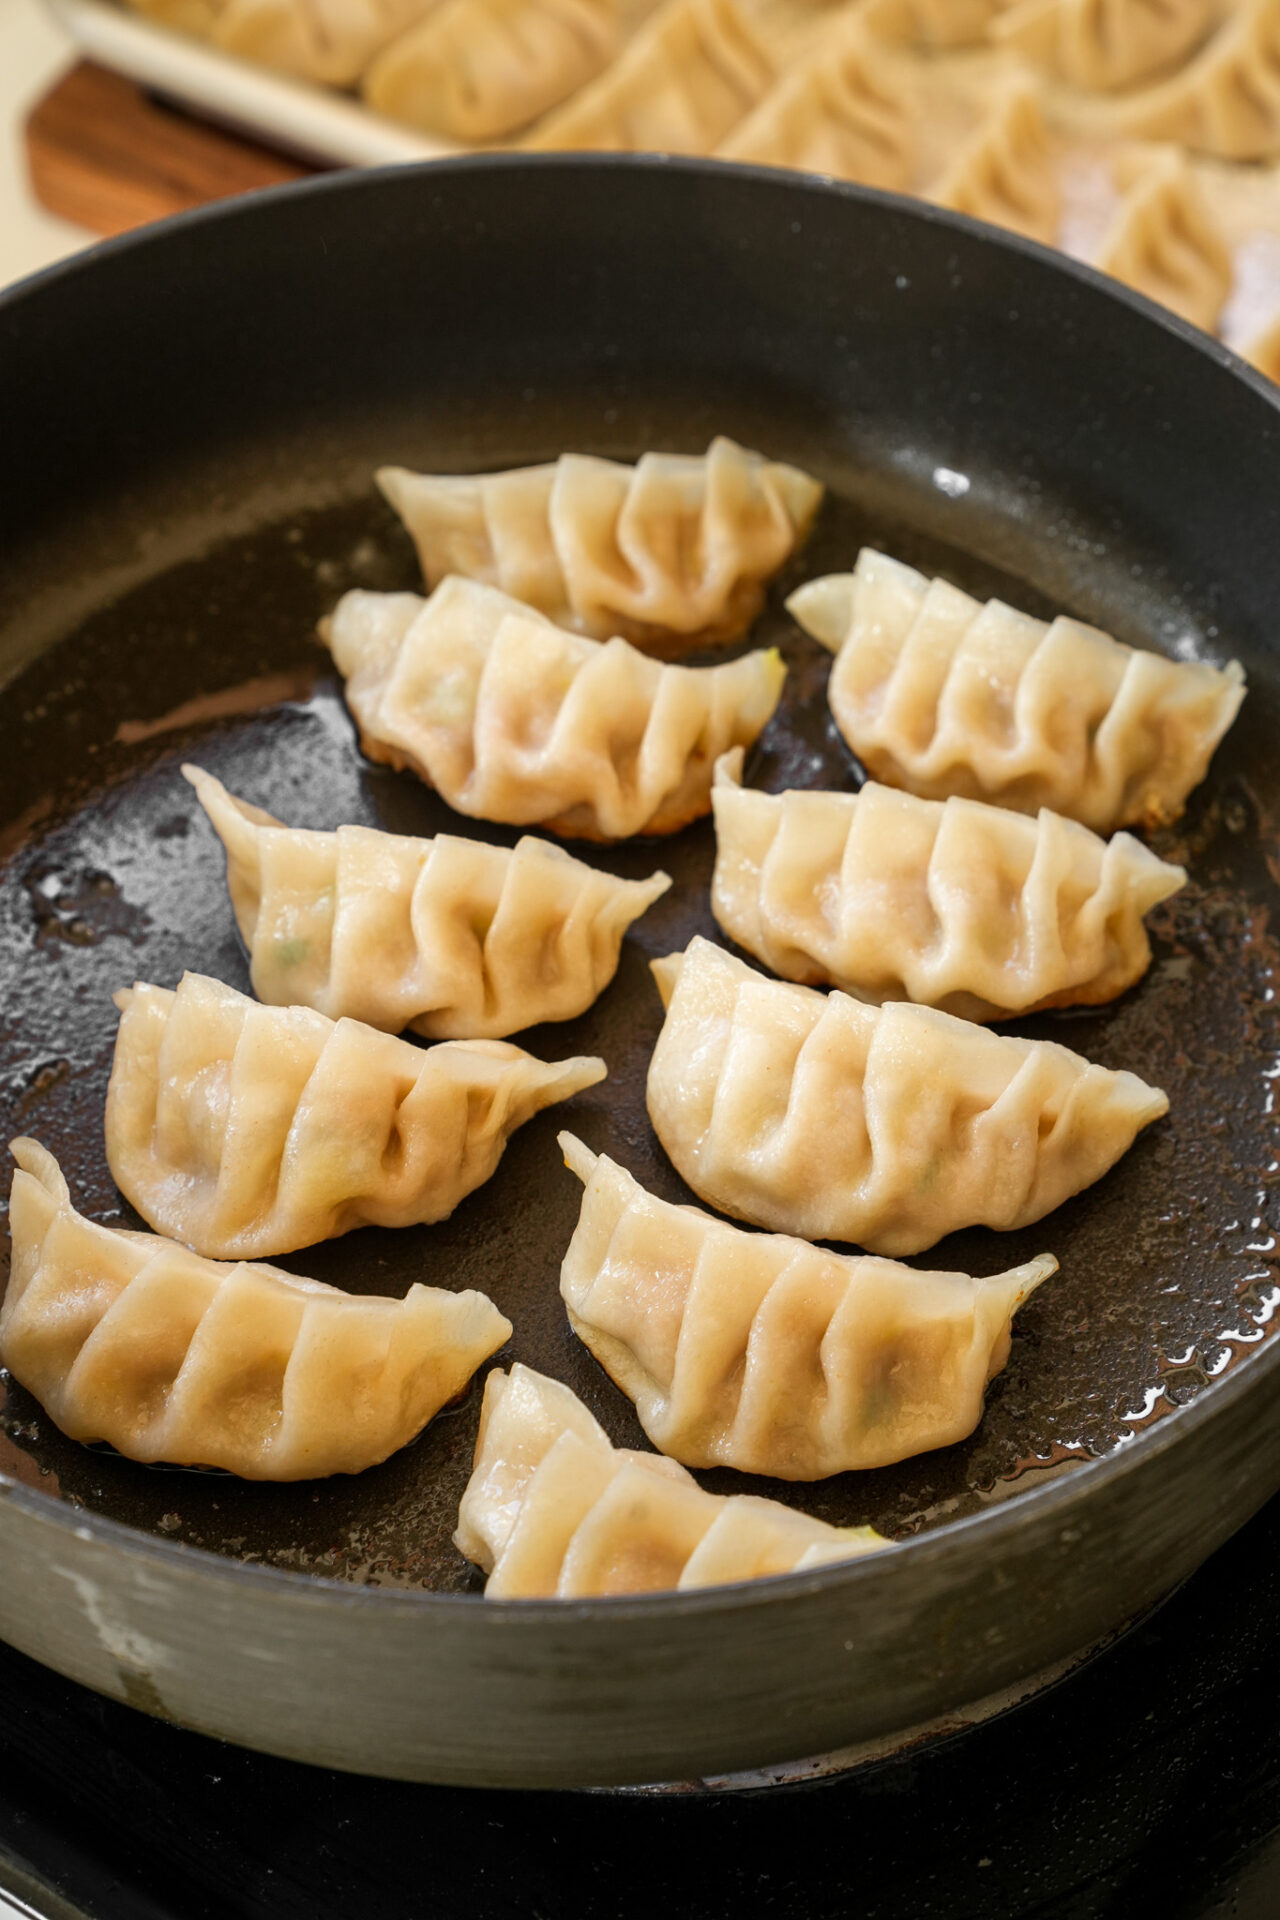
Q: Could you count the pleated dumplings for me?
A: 10